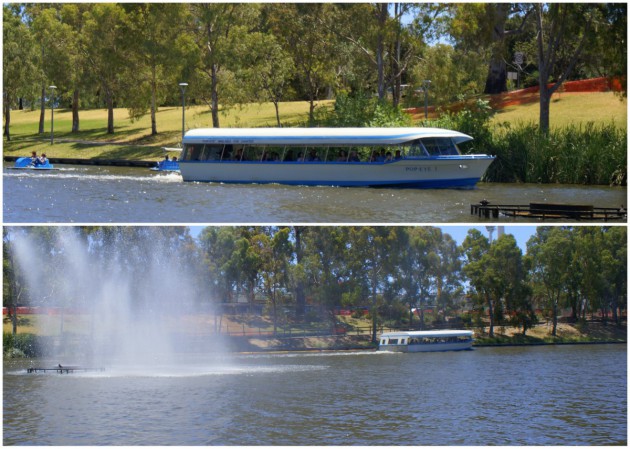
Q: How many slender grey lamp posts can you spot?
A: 3